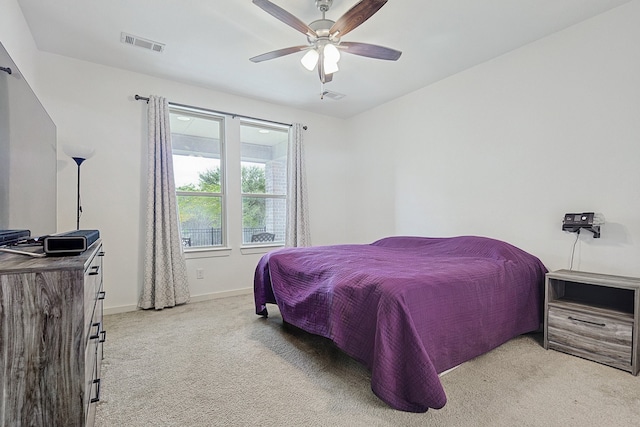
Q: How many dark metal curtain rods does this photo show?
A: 1